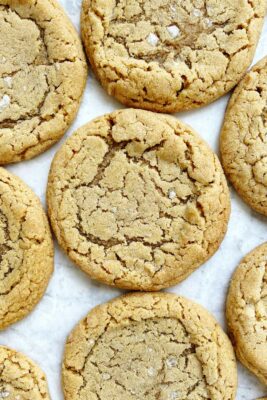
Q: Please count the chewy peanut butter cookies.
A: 8